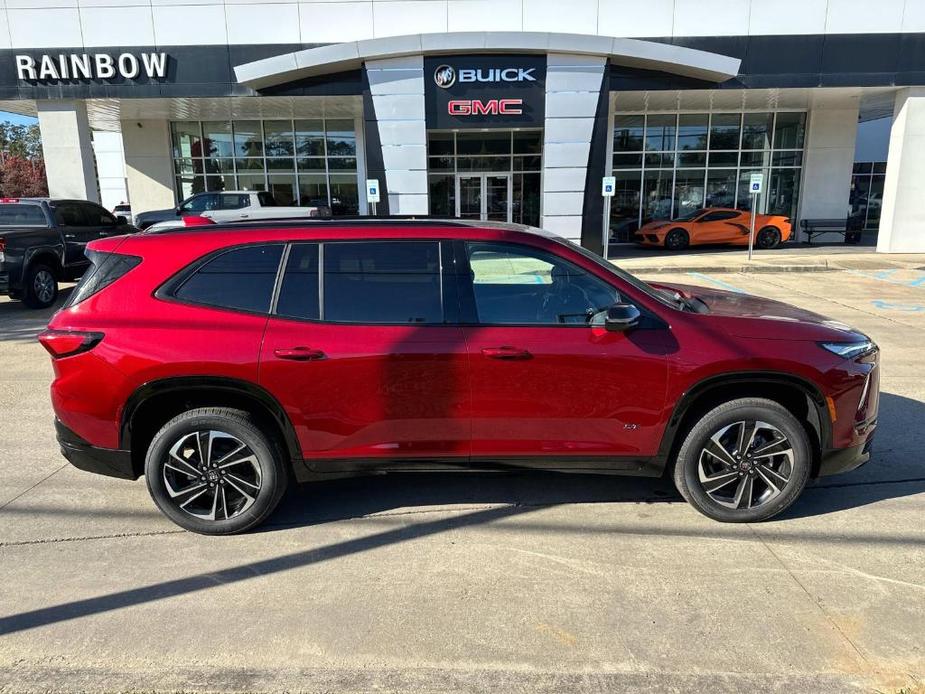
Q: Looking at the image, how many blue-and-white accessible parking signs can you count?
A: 3